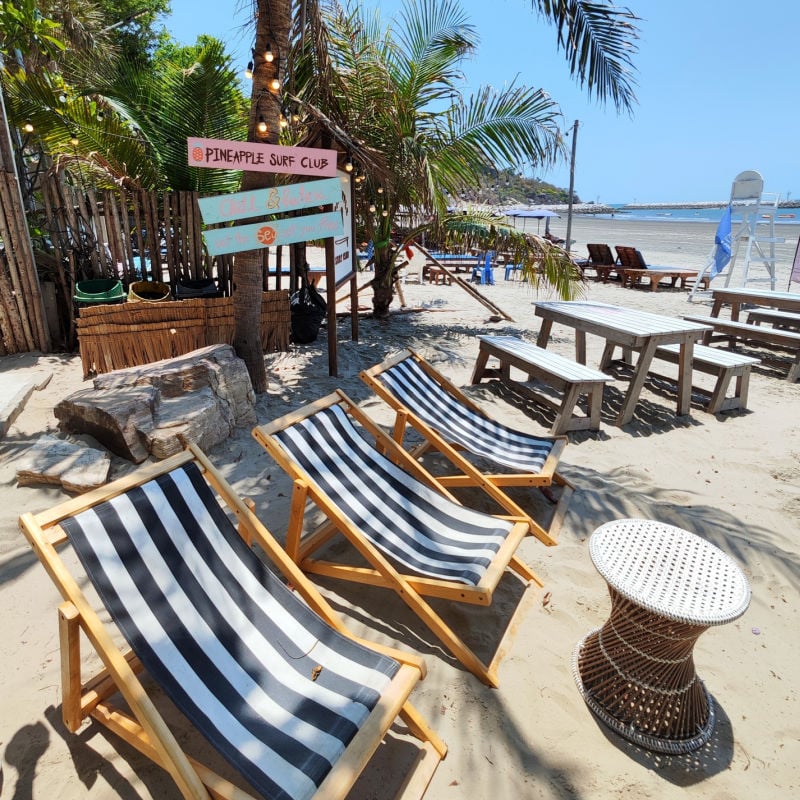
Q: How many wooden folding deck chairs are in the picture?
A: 3